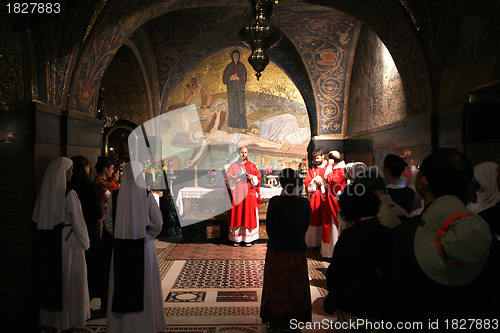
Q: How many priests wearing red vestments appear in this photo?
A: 3